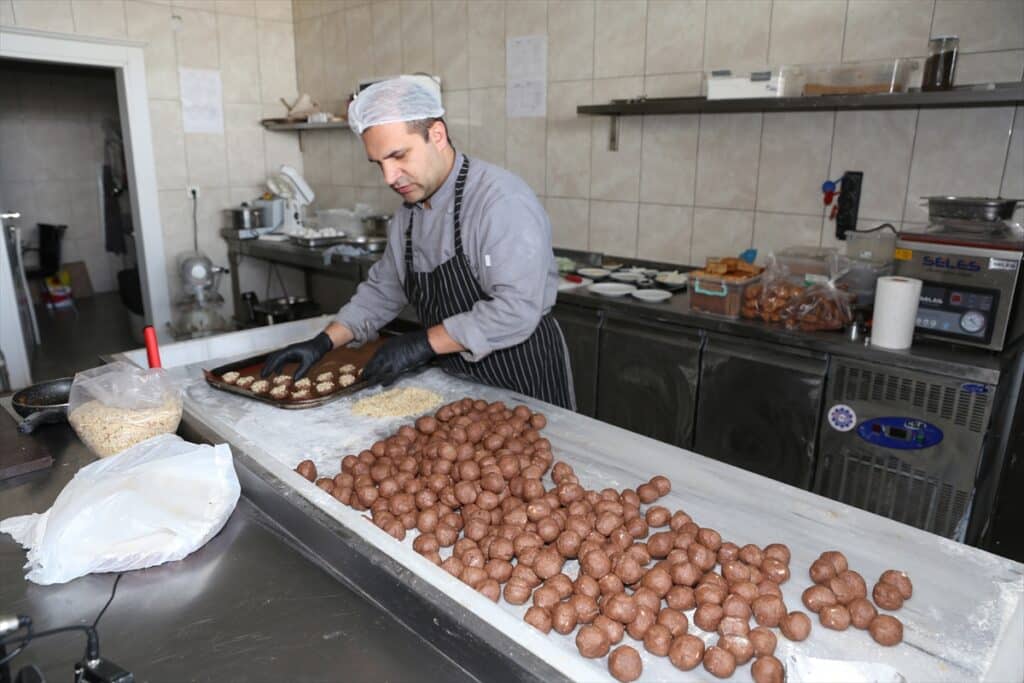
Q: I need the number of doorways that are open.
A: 1